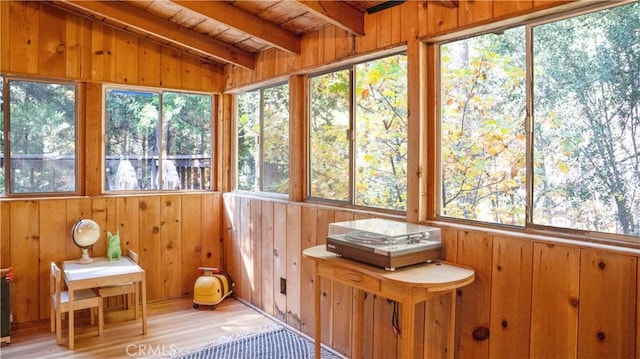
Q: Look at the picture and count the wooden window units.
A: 5